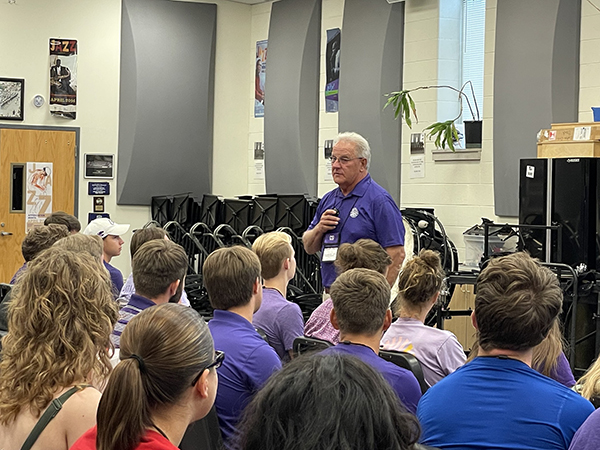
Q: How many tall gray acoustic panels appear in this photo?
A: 4